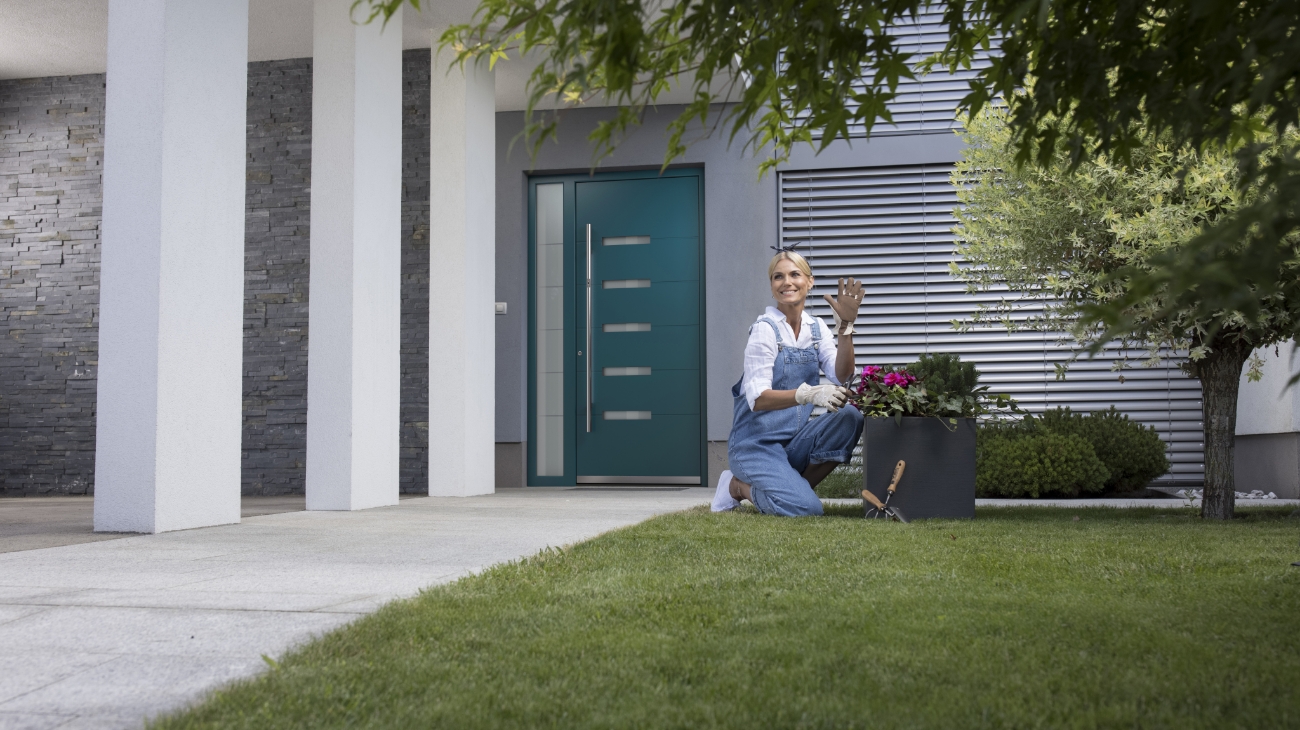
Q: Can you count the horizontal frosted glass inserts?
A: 5